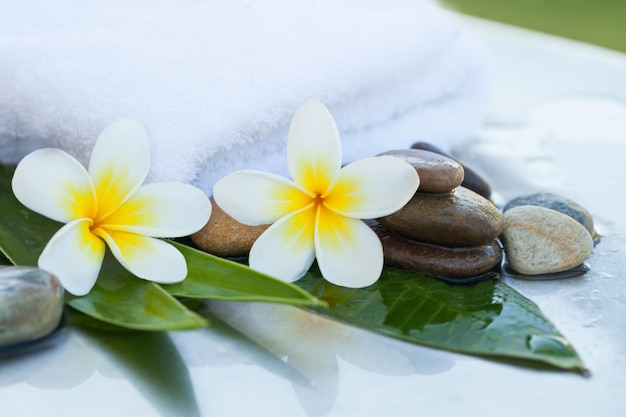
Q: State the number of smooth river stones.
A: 8